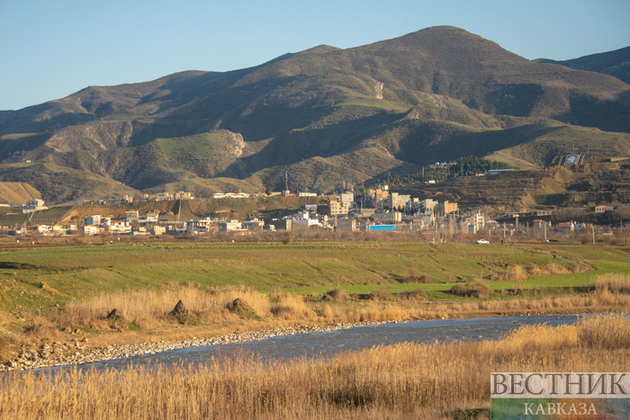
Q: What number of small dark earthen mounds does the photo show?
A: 3